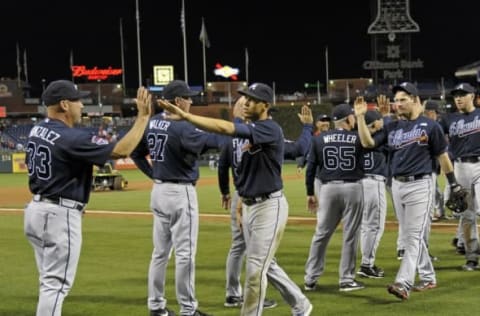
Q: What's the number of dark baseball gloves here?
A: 1